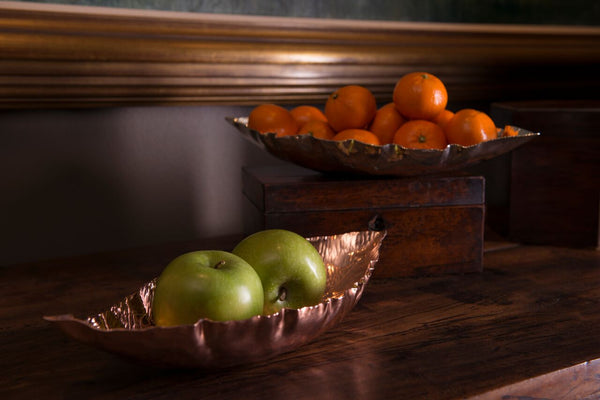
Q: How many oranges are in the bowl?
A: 10